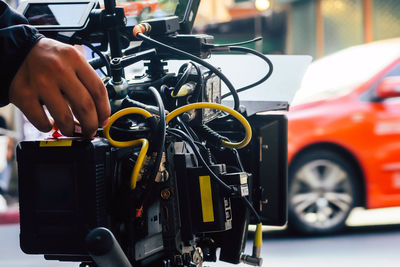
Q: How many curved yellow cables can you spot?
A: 2